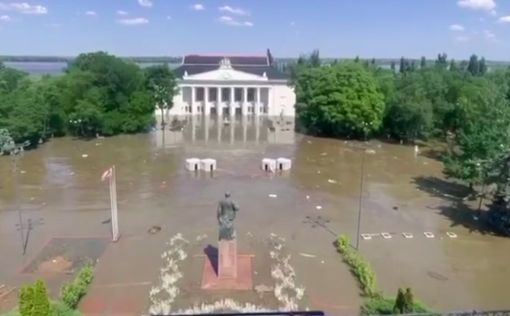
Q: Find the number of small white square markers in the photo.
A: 5